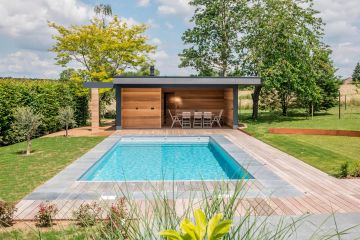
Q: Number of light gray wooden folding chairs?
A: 5